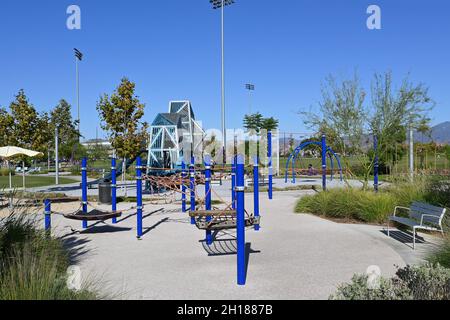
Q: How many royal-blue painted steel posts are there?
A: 13